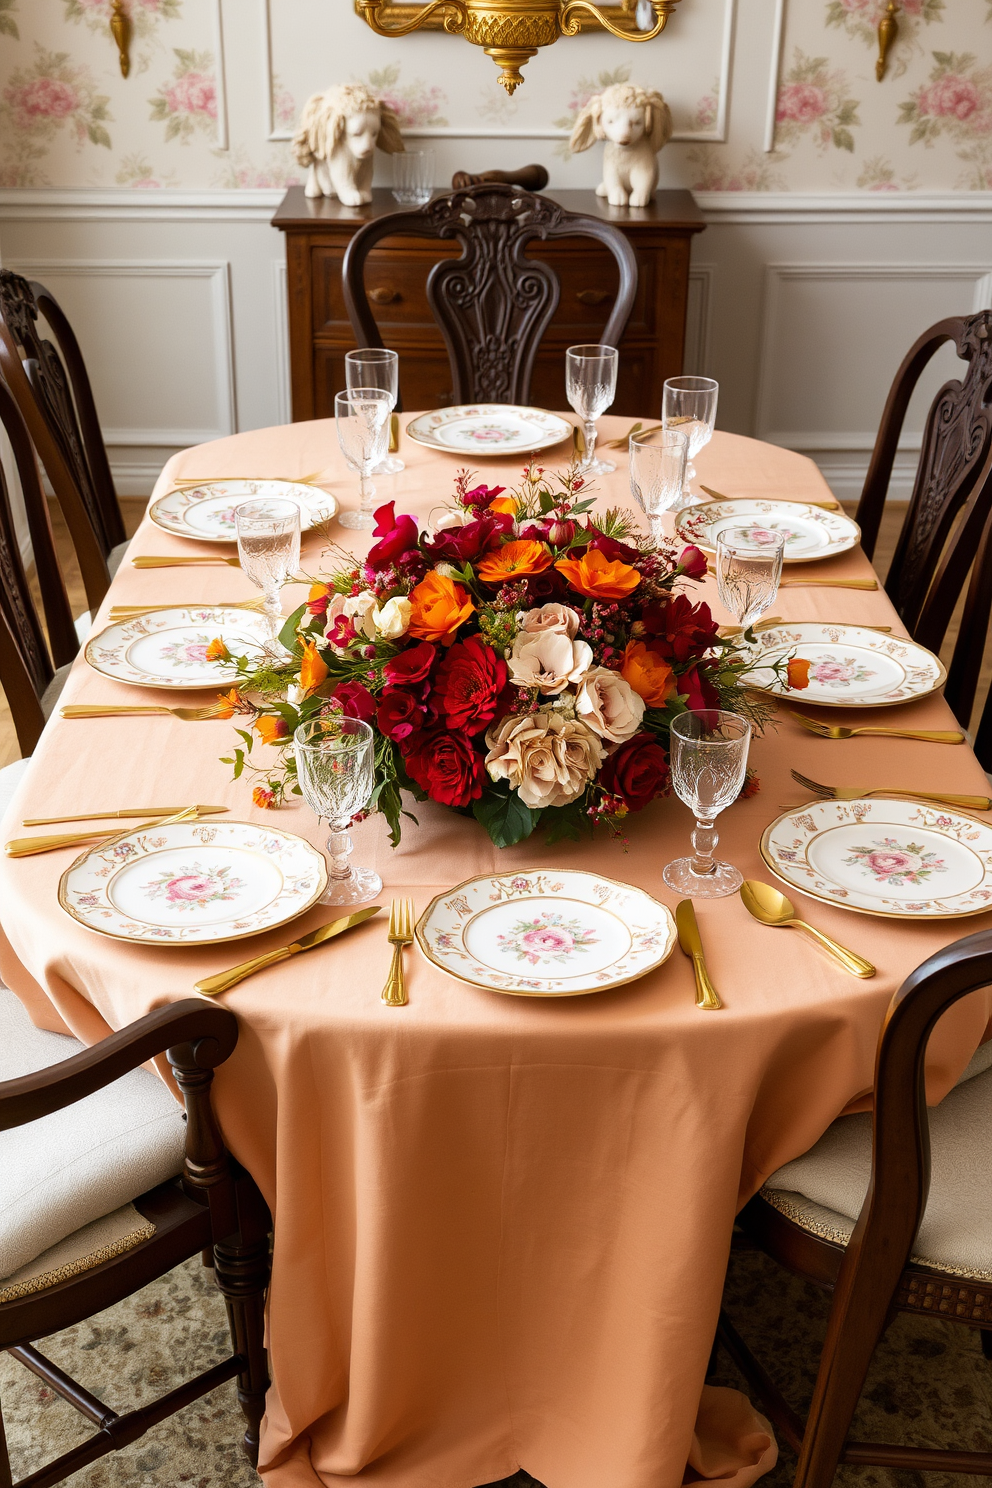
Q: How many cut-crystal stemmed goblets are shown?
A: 9